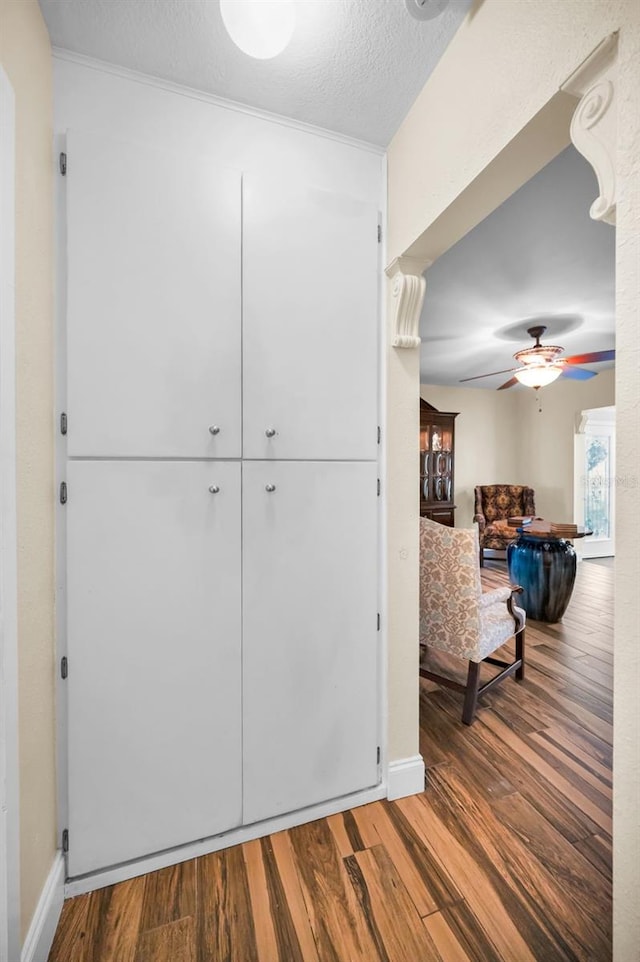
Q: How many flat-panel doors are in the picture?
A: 4